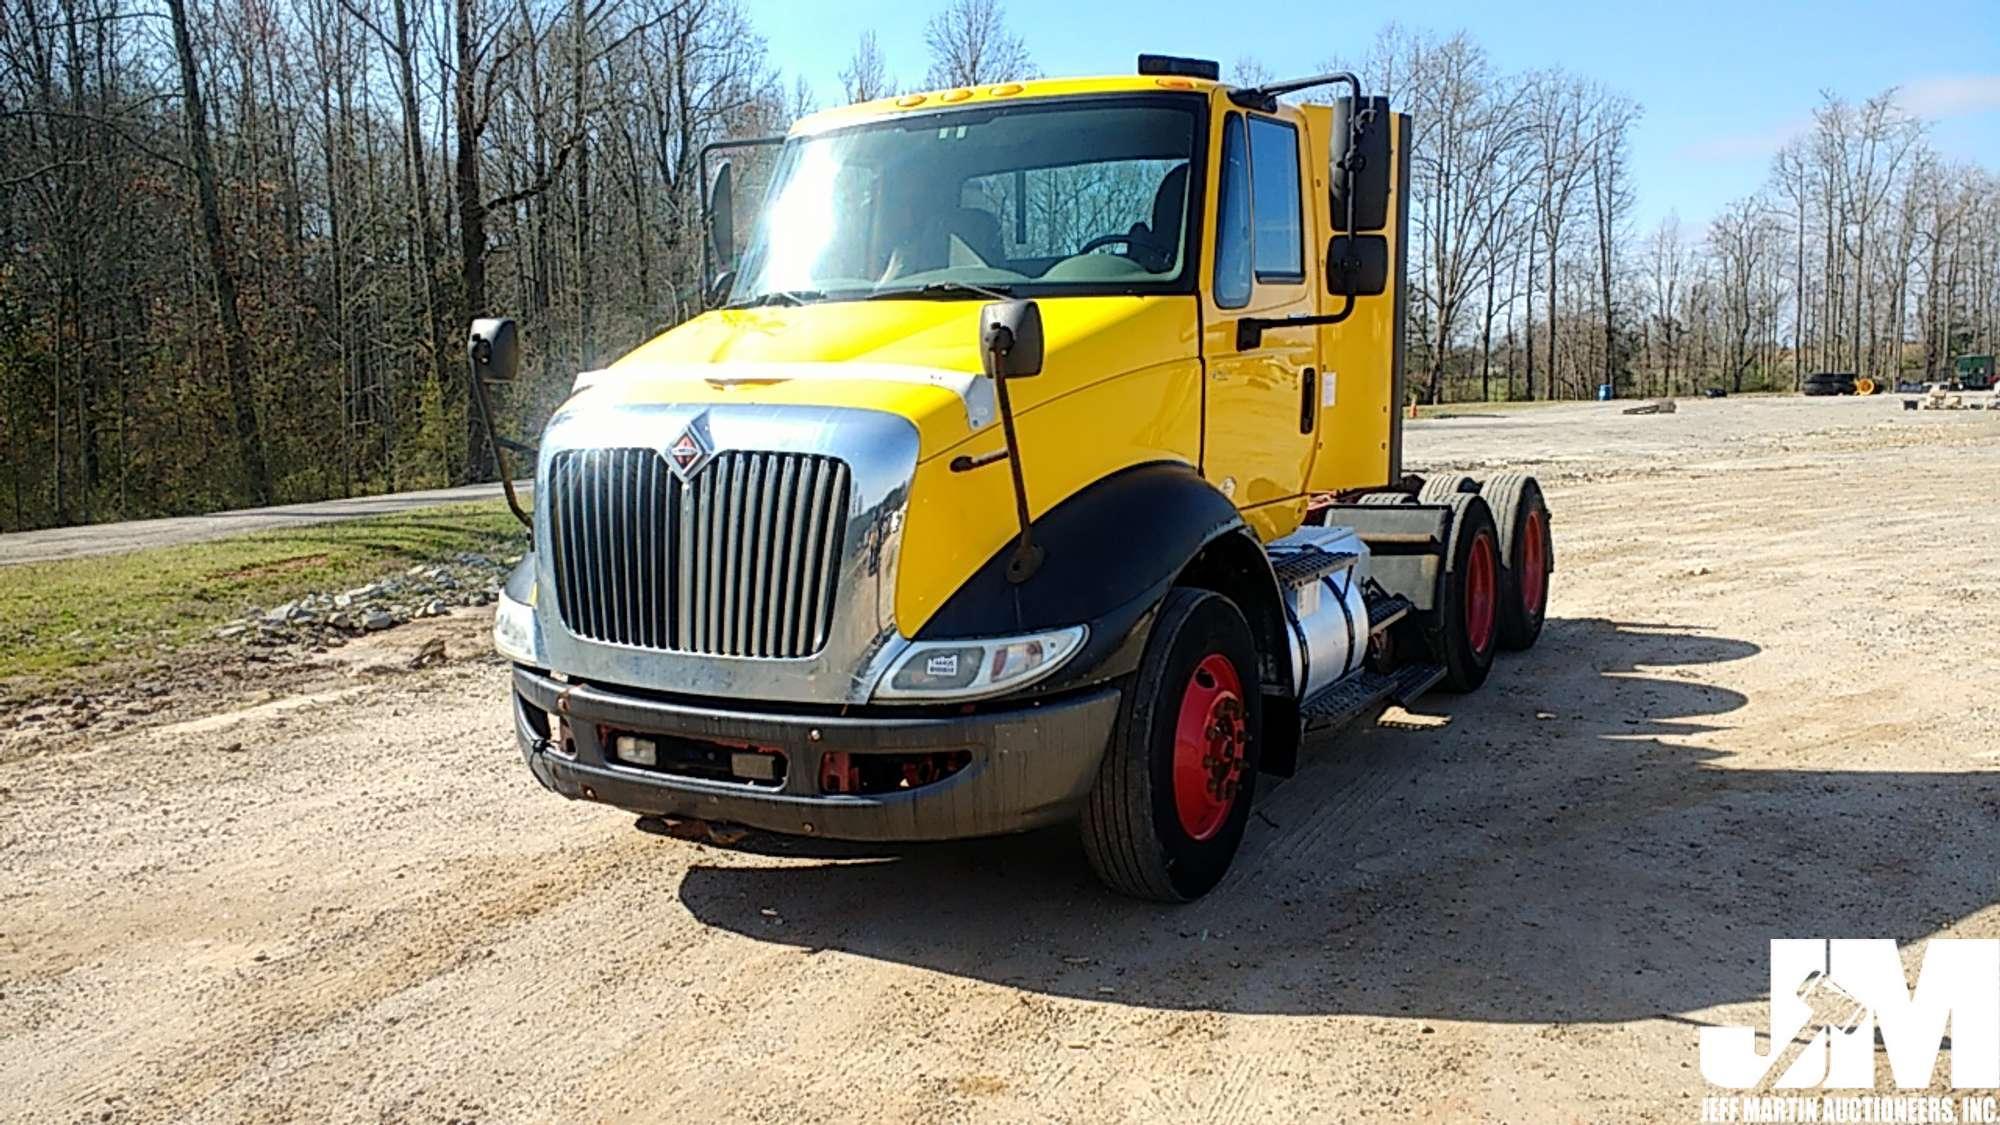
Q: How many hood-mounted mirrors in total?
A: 2